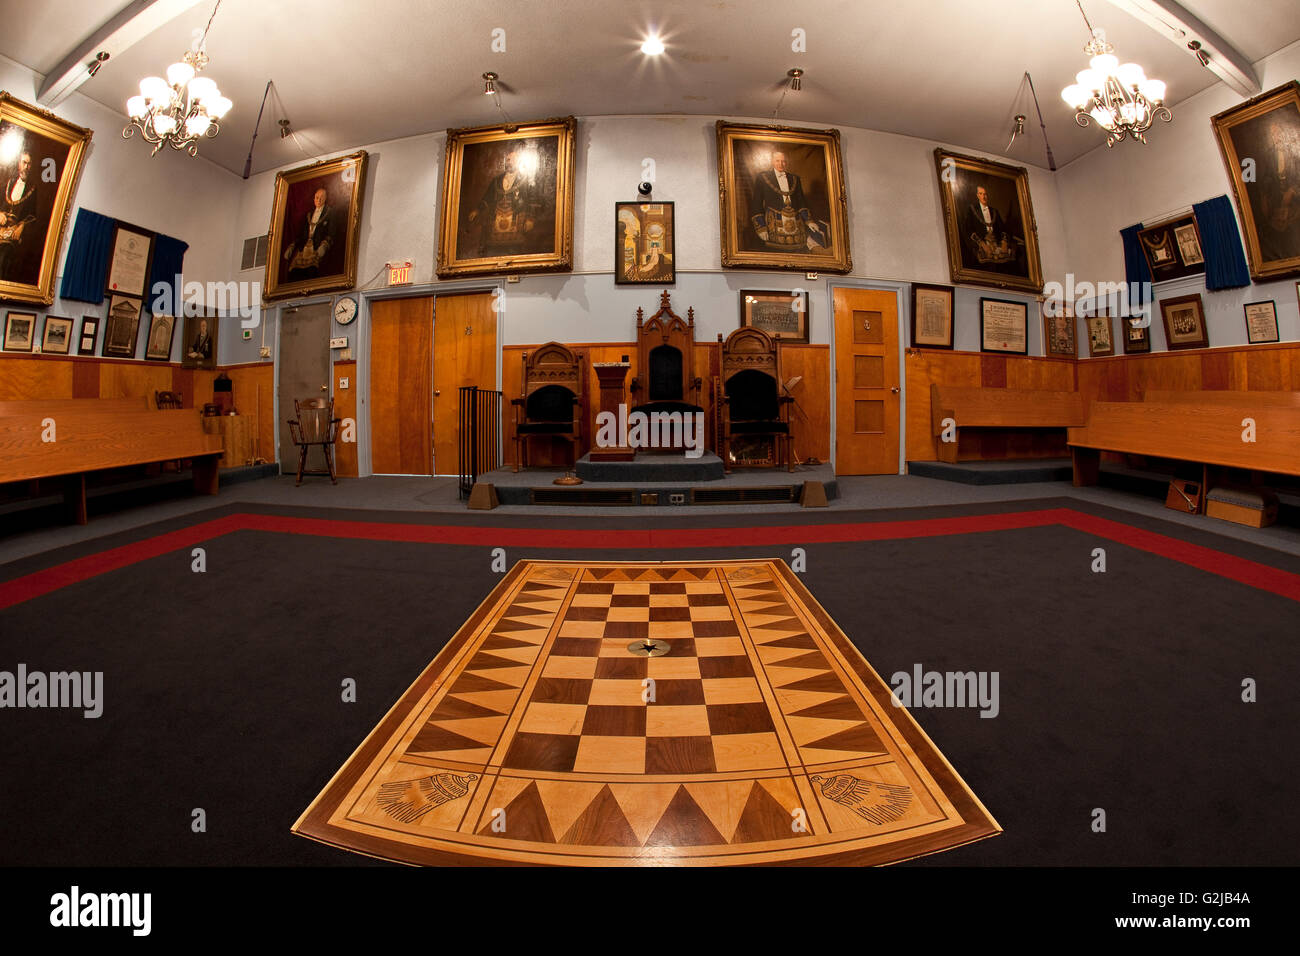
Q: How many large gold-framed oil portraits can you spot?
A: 6